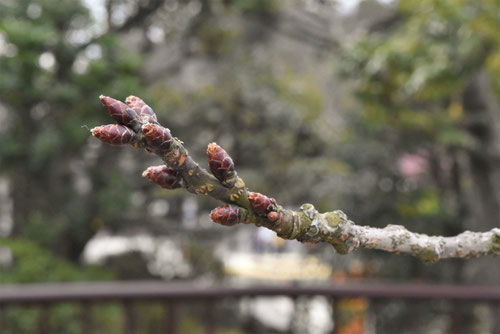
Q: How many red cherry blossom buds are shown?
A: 8